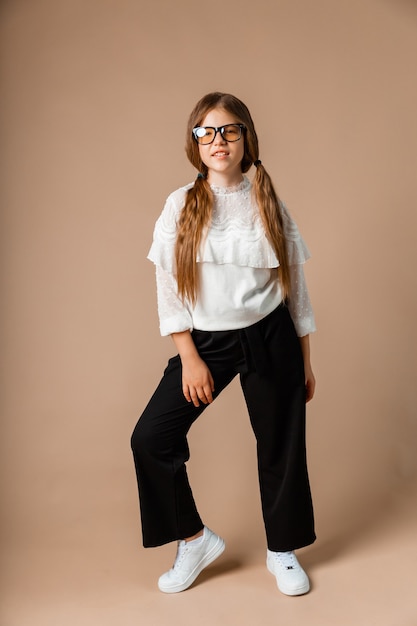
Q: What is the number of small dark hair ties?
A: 2